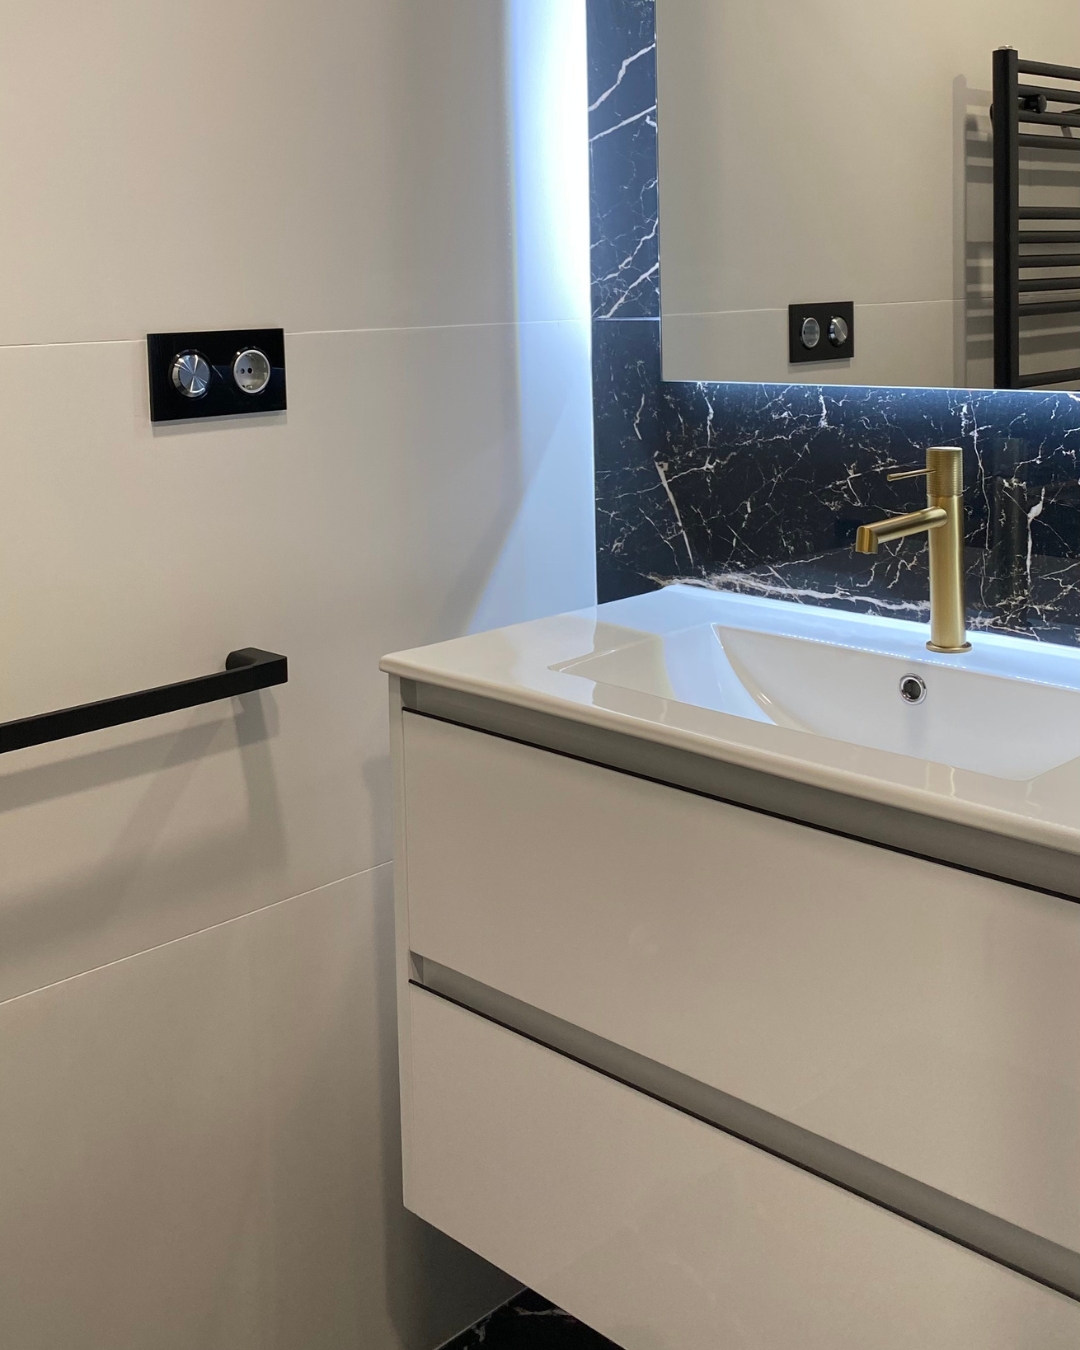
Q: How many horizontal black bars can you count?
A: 11